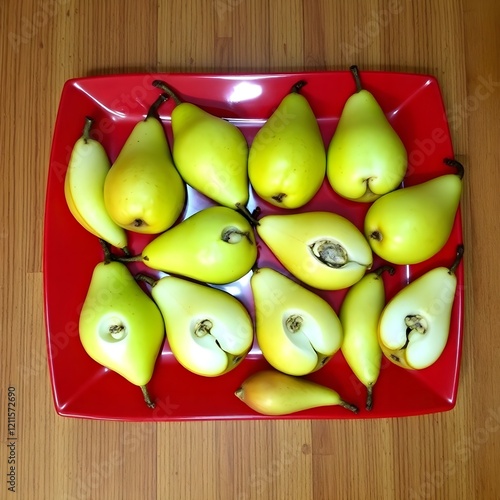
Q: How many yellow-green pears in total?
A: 14